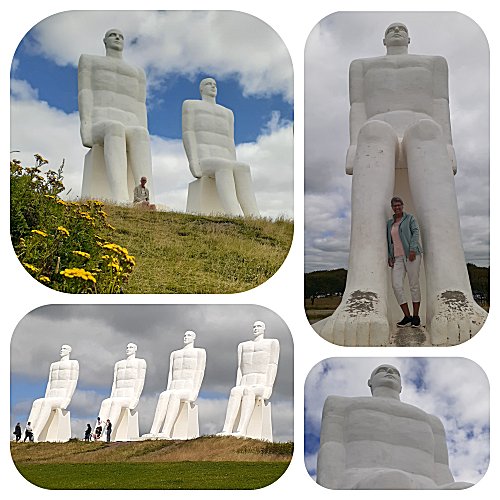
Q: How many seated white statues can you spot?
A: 8